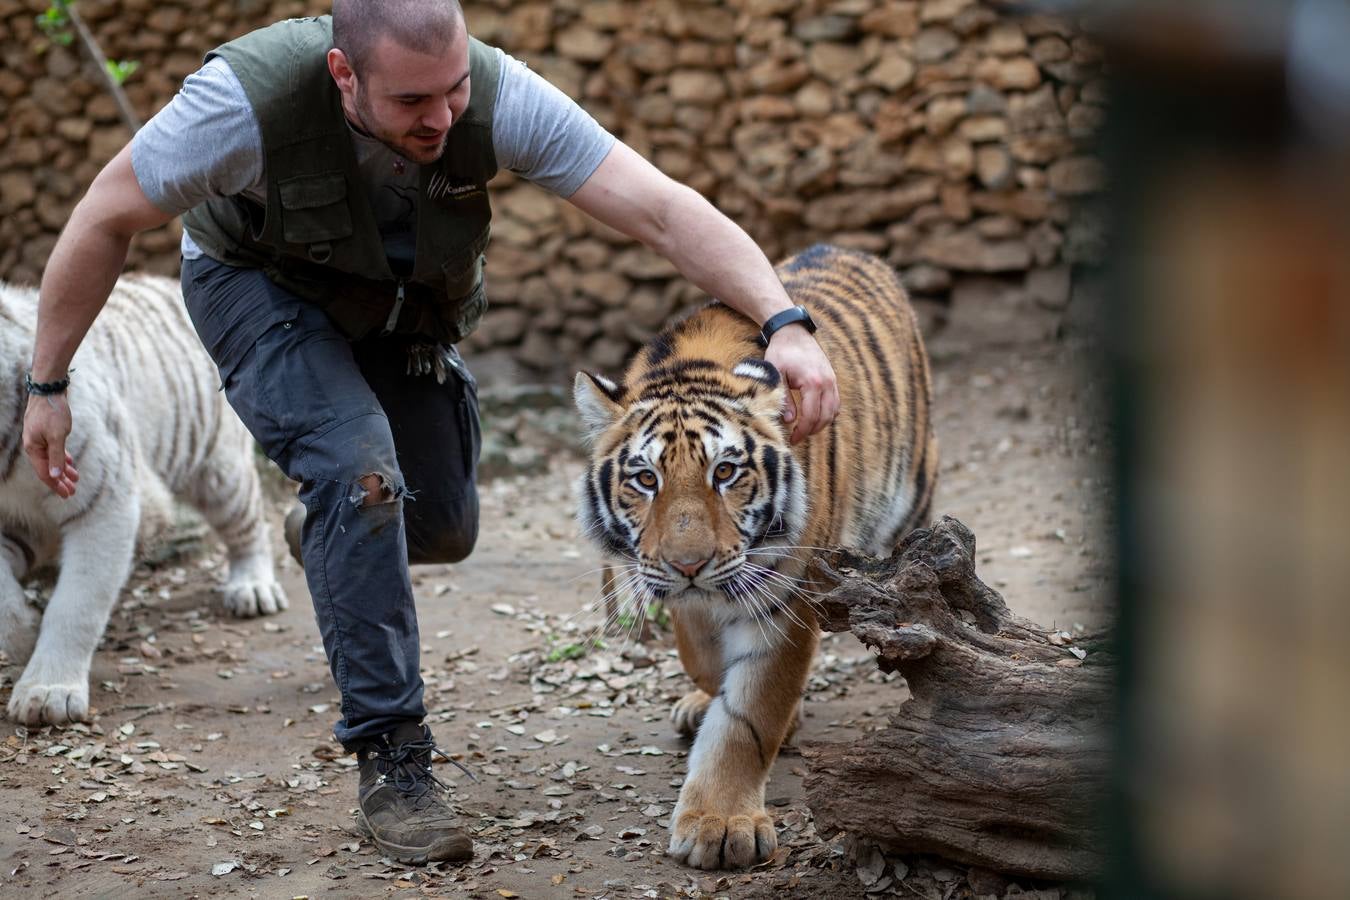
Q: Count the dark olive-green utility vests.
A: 1